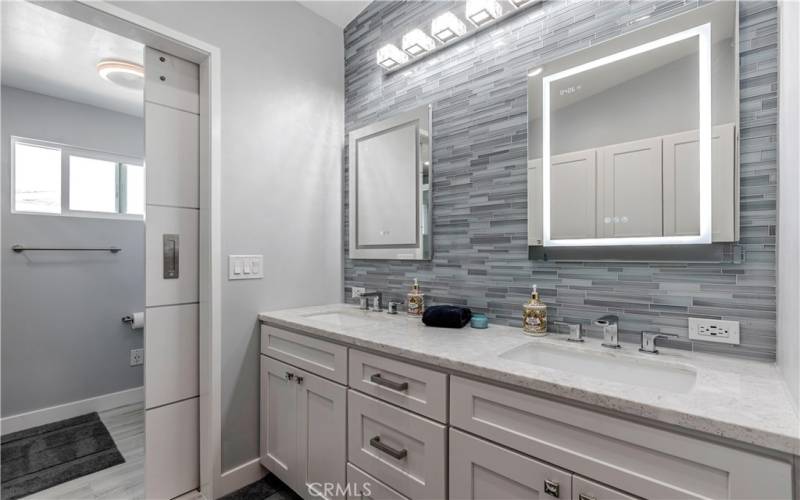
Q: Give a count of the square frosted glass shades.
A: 5